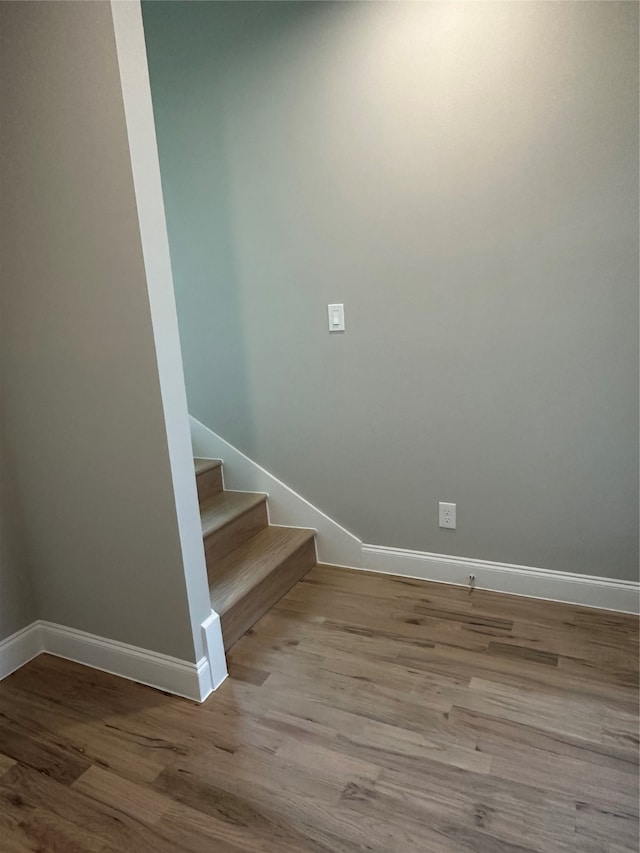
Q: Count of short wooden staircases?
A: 1